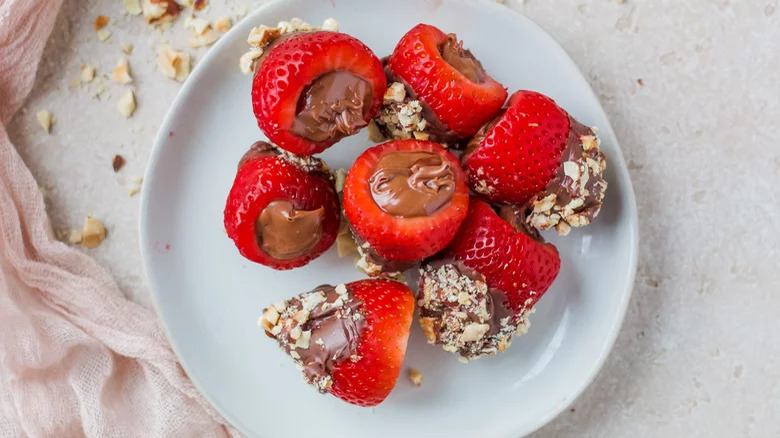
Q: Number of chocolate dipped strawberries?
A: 7